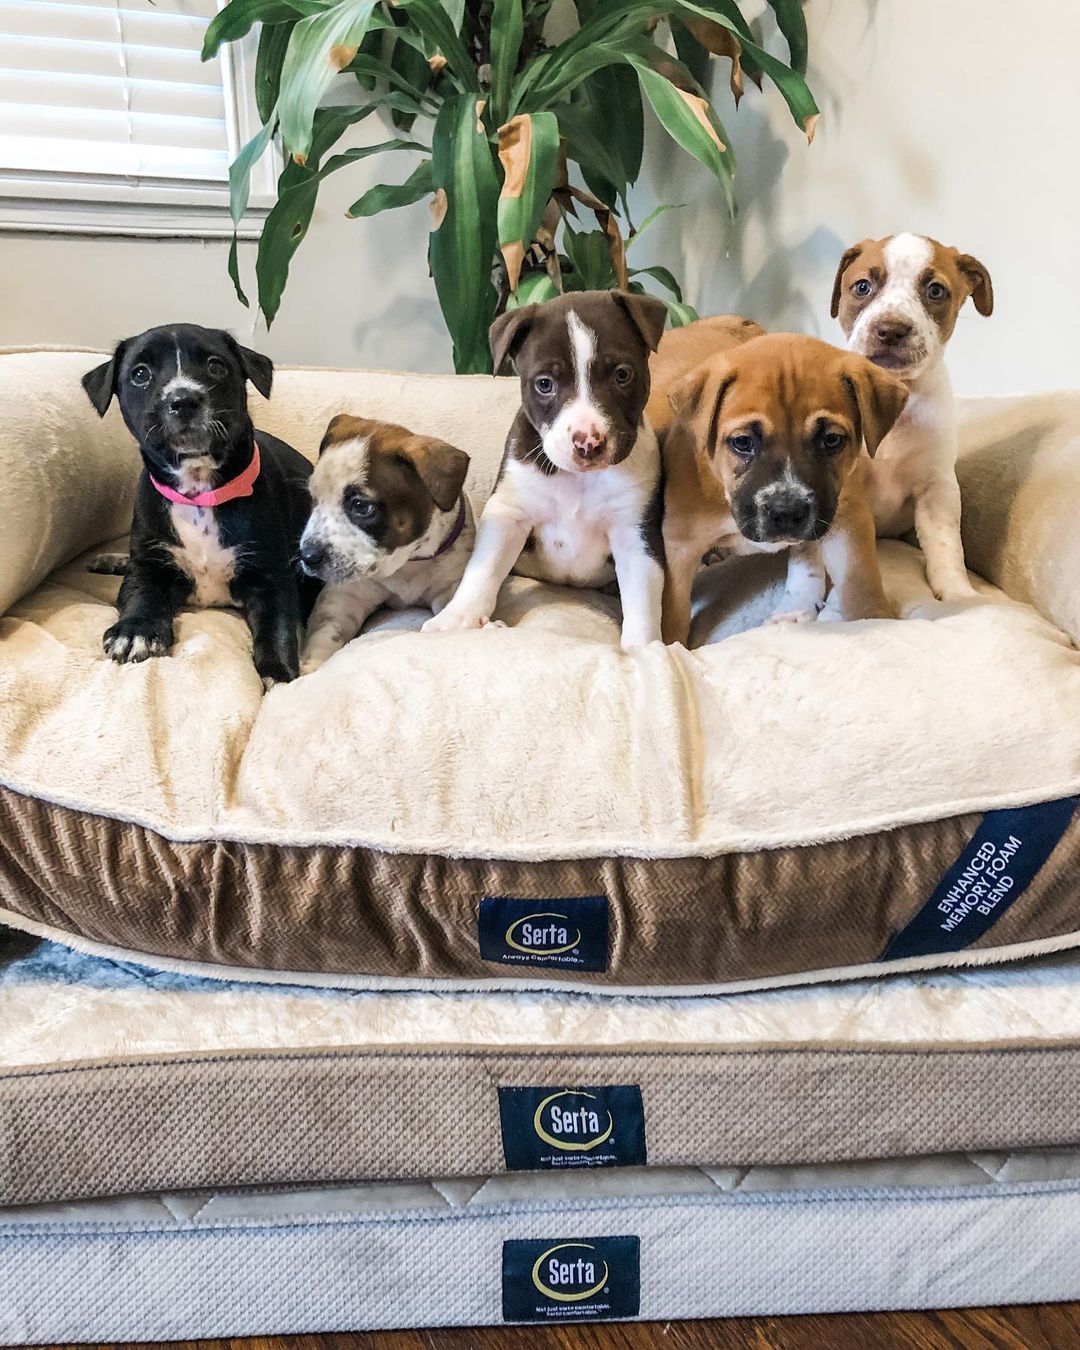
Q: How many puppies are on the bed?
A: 5